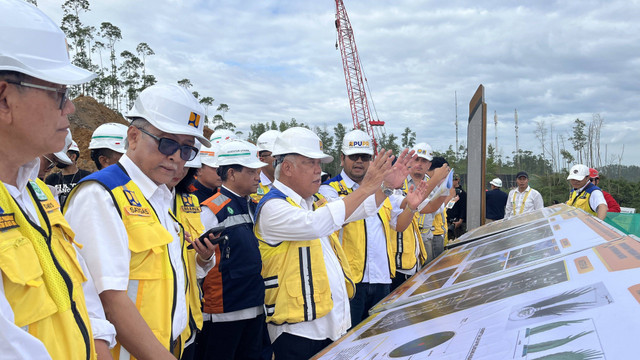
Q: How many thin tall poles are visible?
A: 3